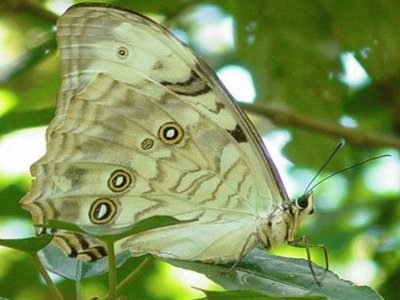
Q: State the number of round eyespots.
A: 5